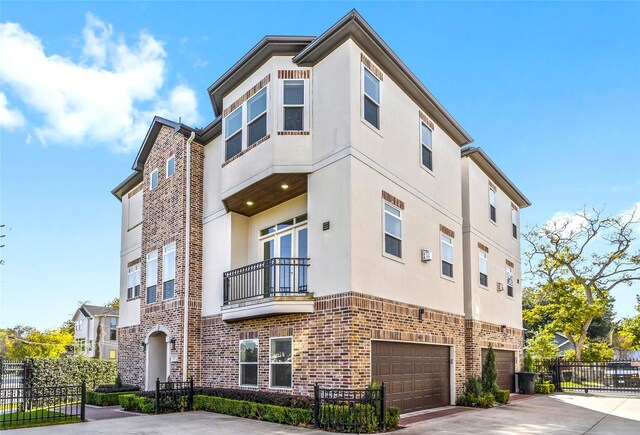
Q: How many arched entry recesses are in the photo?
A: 1